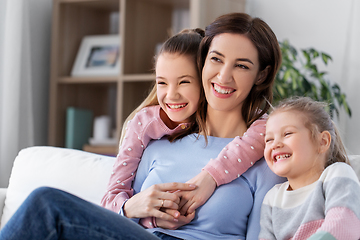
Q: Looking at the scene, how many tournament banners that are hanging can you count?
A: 0